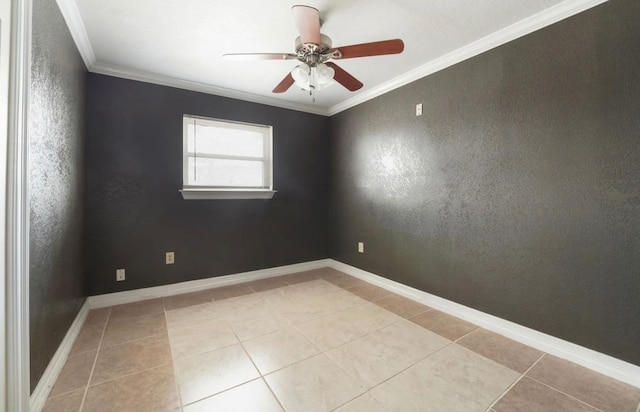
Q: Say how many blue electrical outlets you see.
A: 0